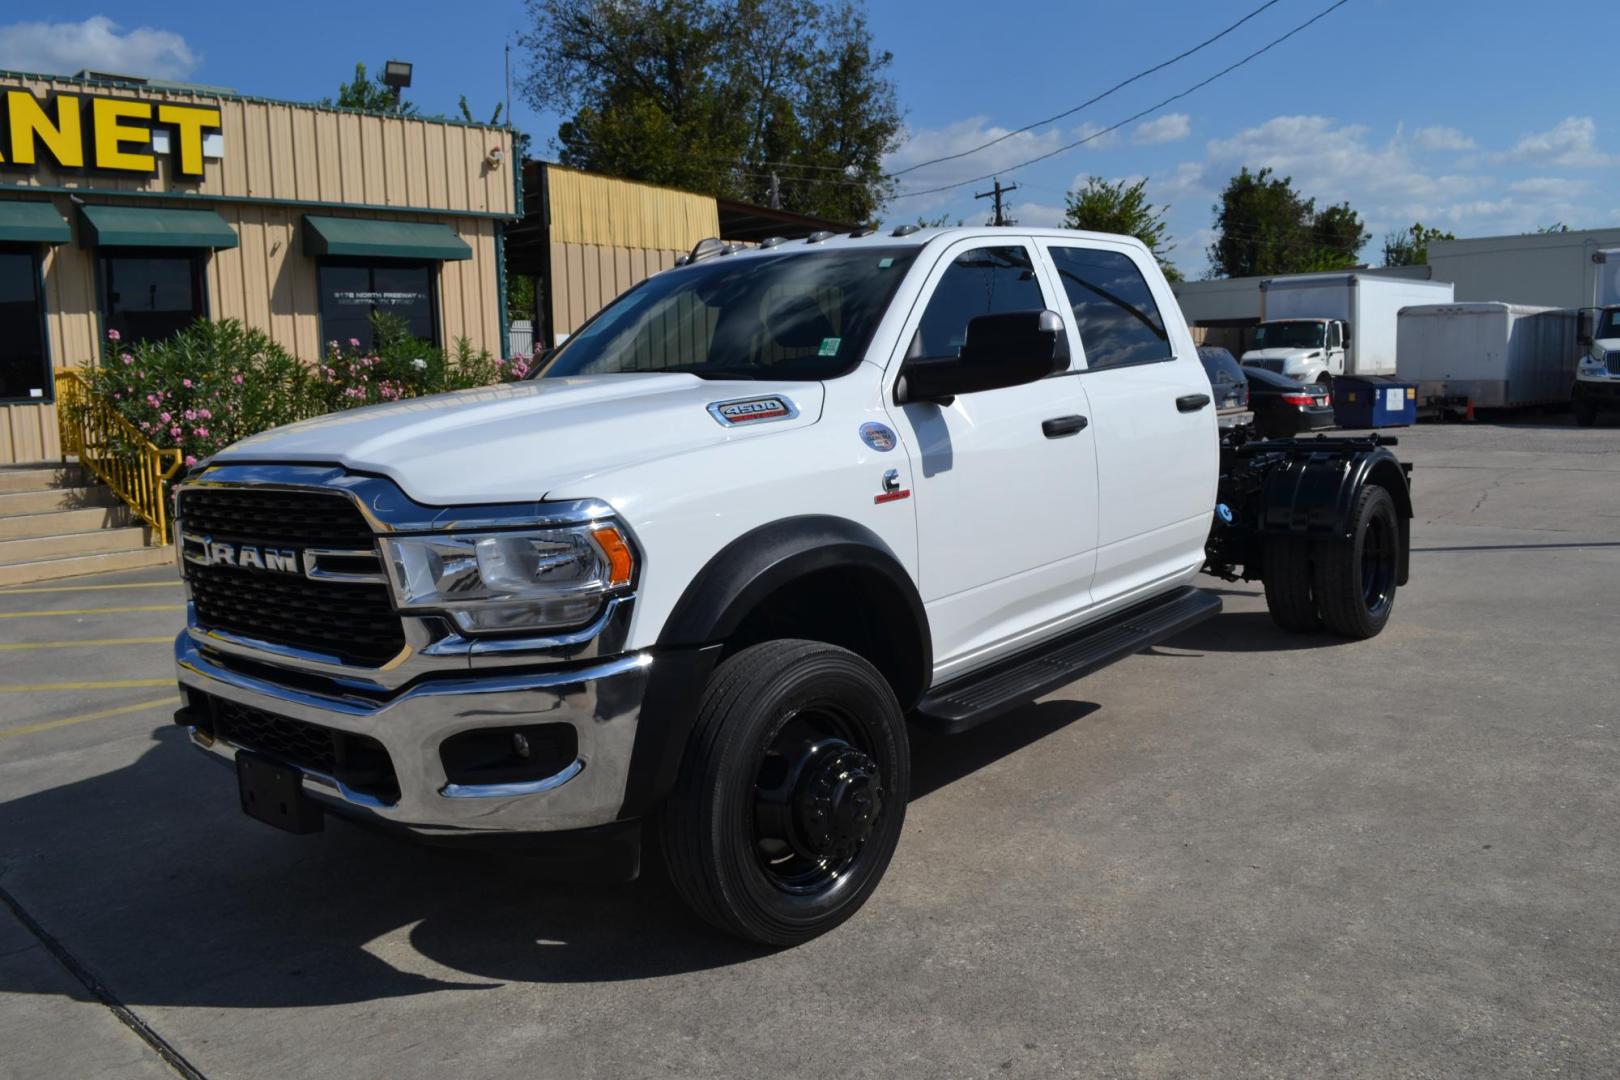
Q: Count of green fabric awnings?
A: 3